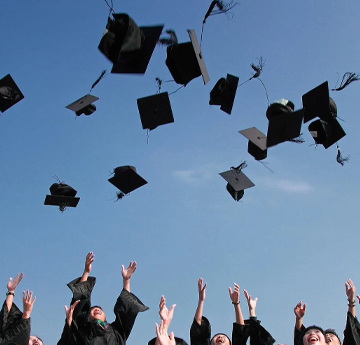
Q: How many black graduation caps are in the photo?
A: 13